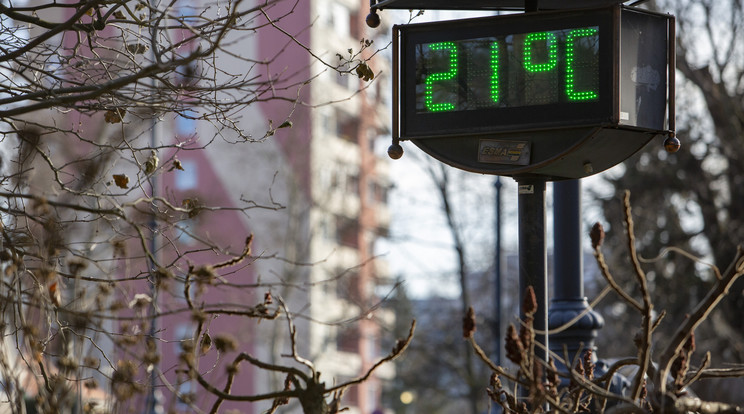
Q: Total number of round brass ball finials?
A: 3